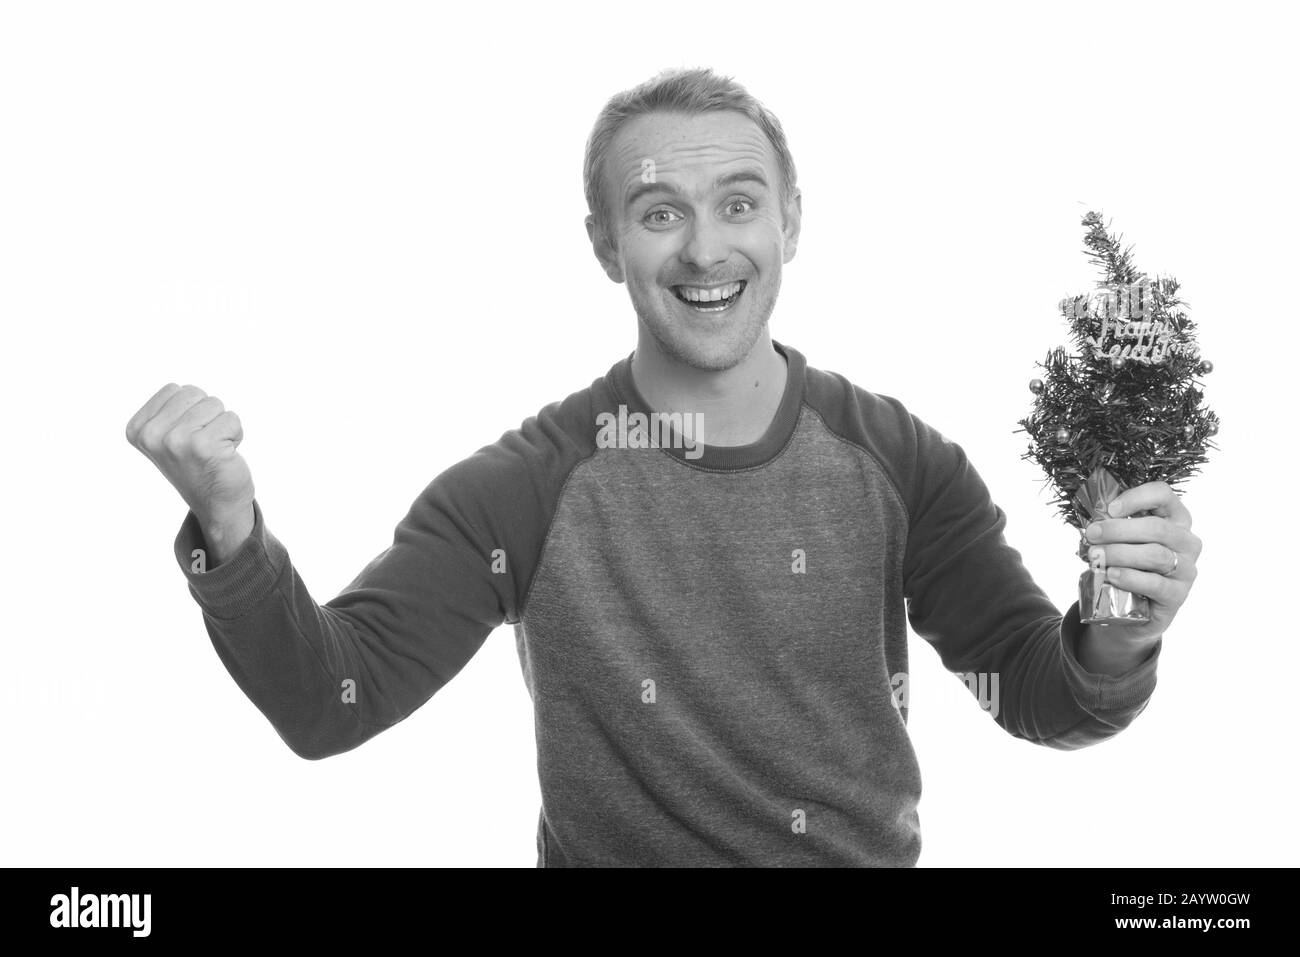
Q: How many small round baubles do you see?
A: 6